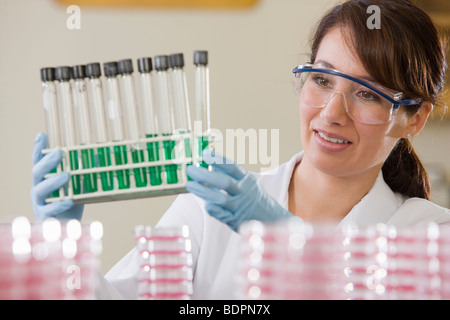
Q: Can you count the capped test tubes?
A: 10